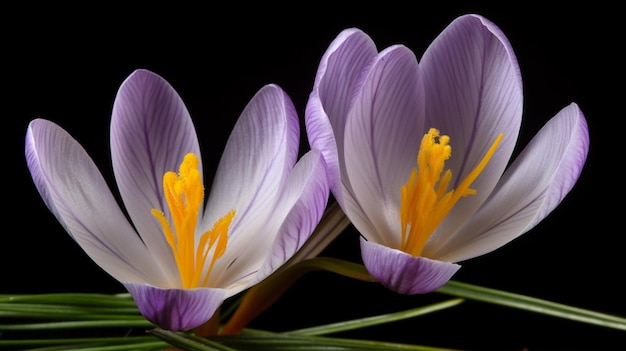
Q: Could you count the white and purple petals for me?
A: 10